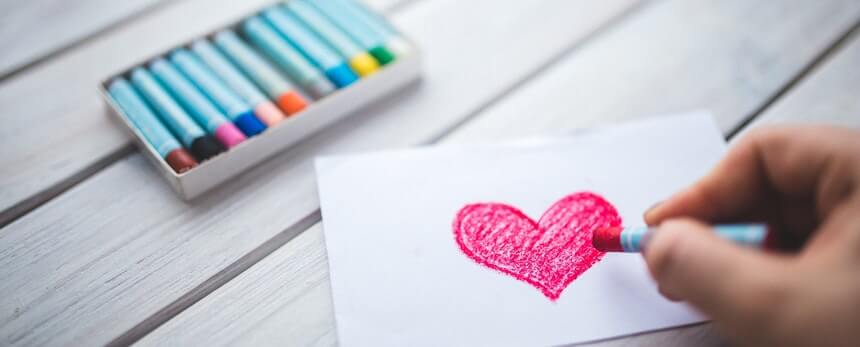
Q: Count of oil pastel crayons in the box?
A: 11